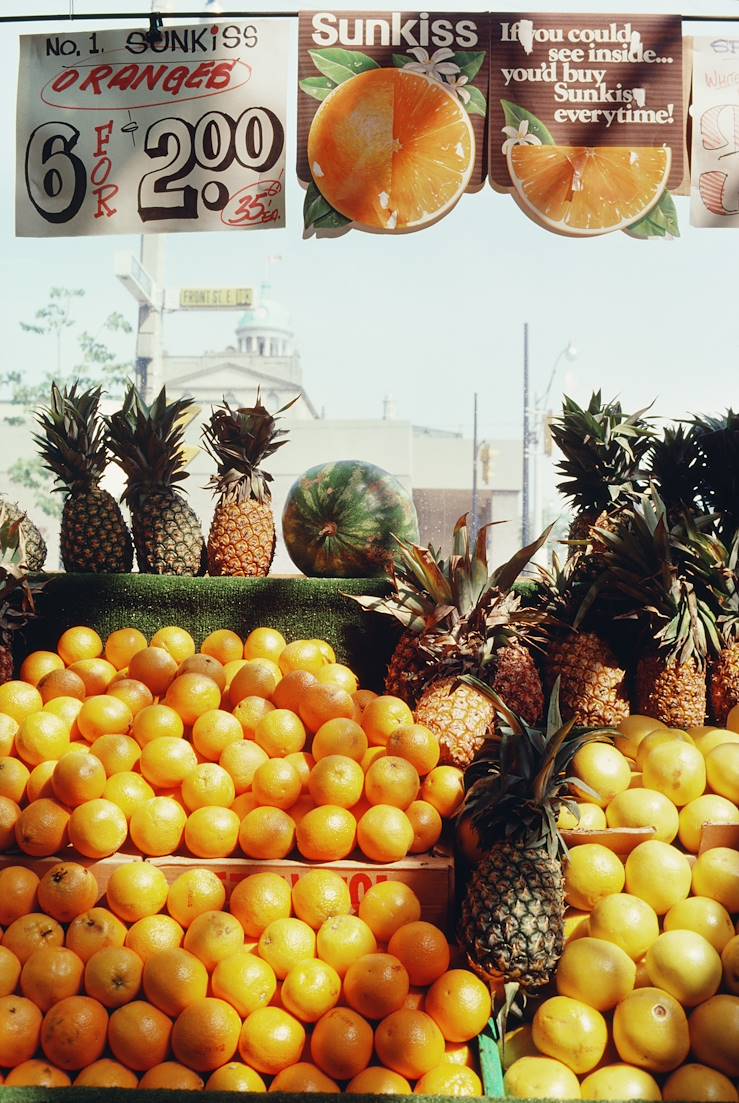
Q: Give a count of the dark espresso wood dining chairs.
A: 0